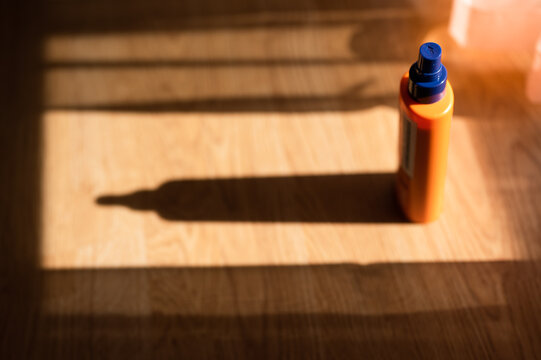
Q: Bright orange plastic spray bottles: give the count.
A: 1